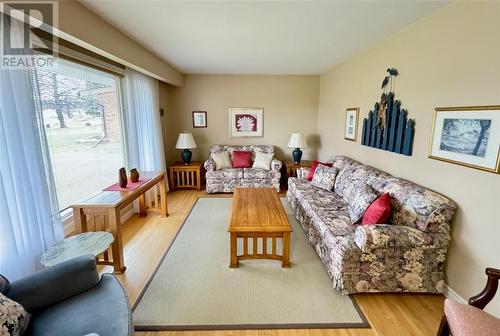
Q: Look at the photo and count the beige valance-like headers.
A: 1